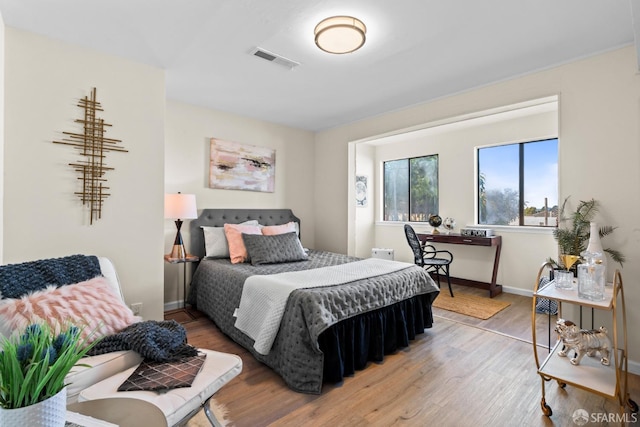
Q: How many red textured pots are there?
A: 0